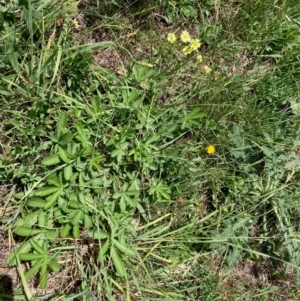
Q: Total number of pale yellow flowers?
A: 6